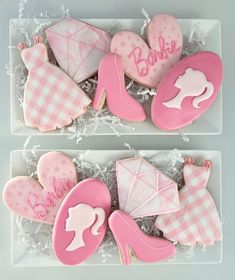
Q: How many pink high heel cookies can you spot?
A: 2